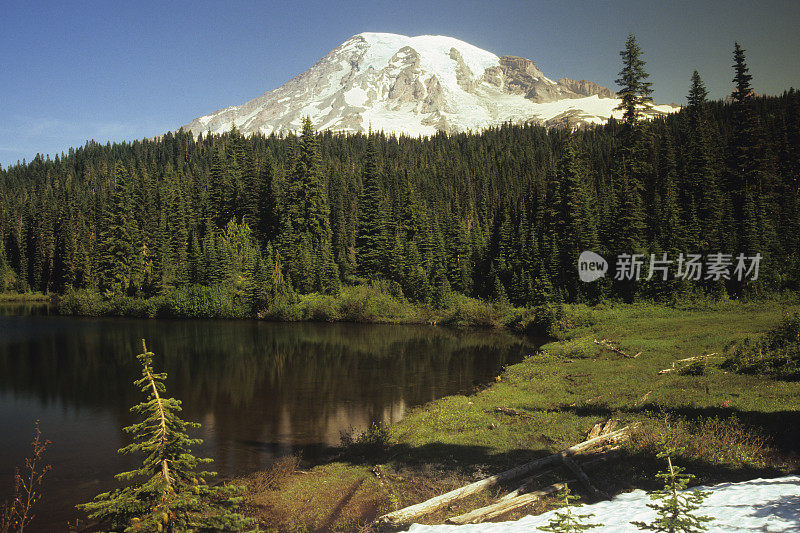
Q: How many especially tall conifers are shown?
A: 3